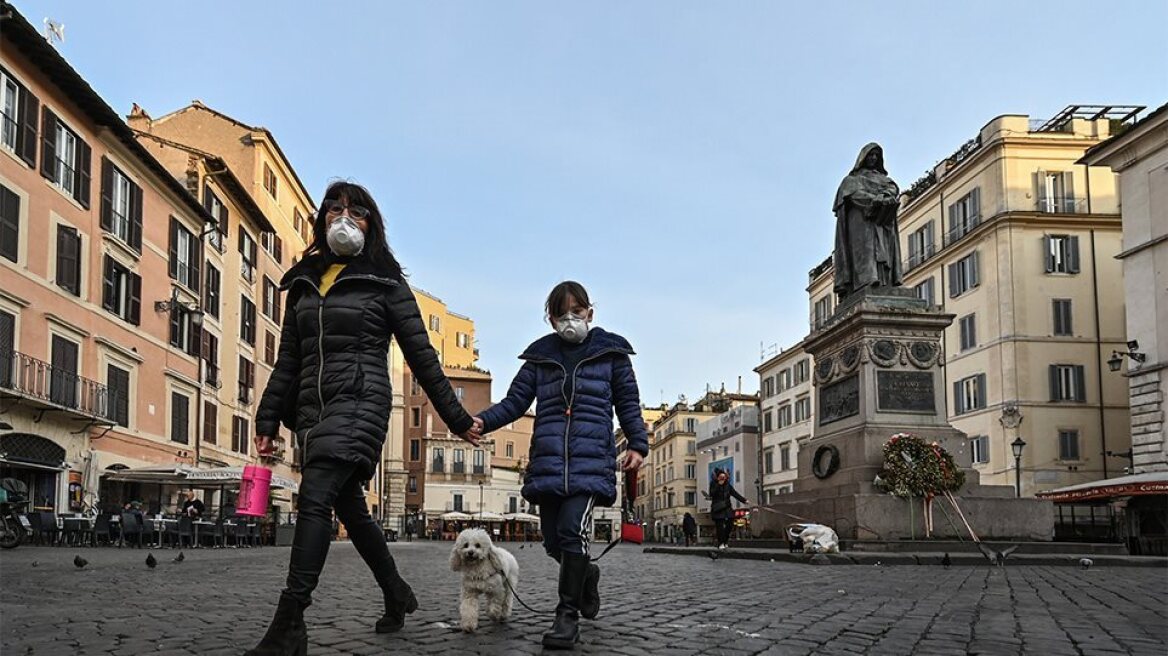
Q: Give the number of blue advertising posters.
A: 1